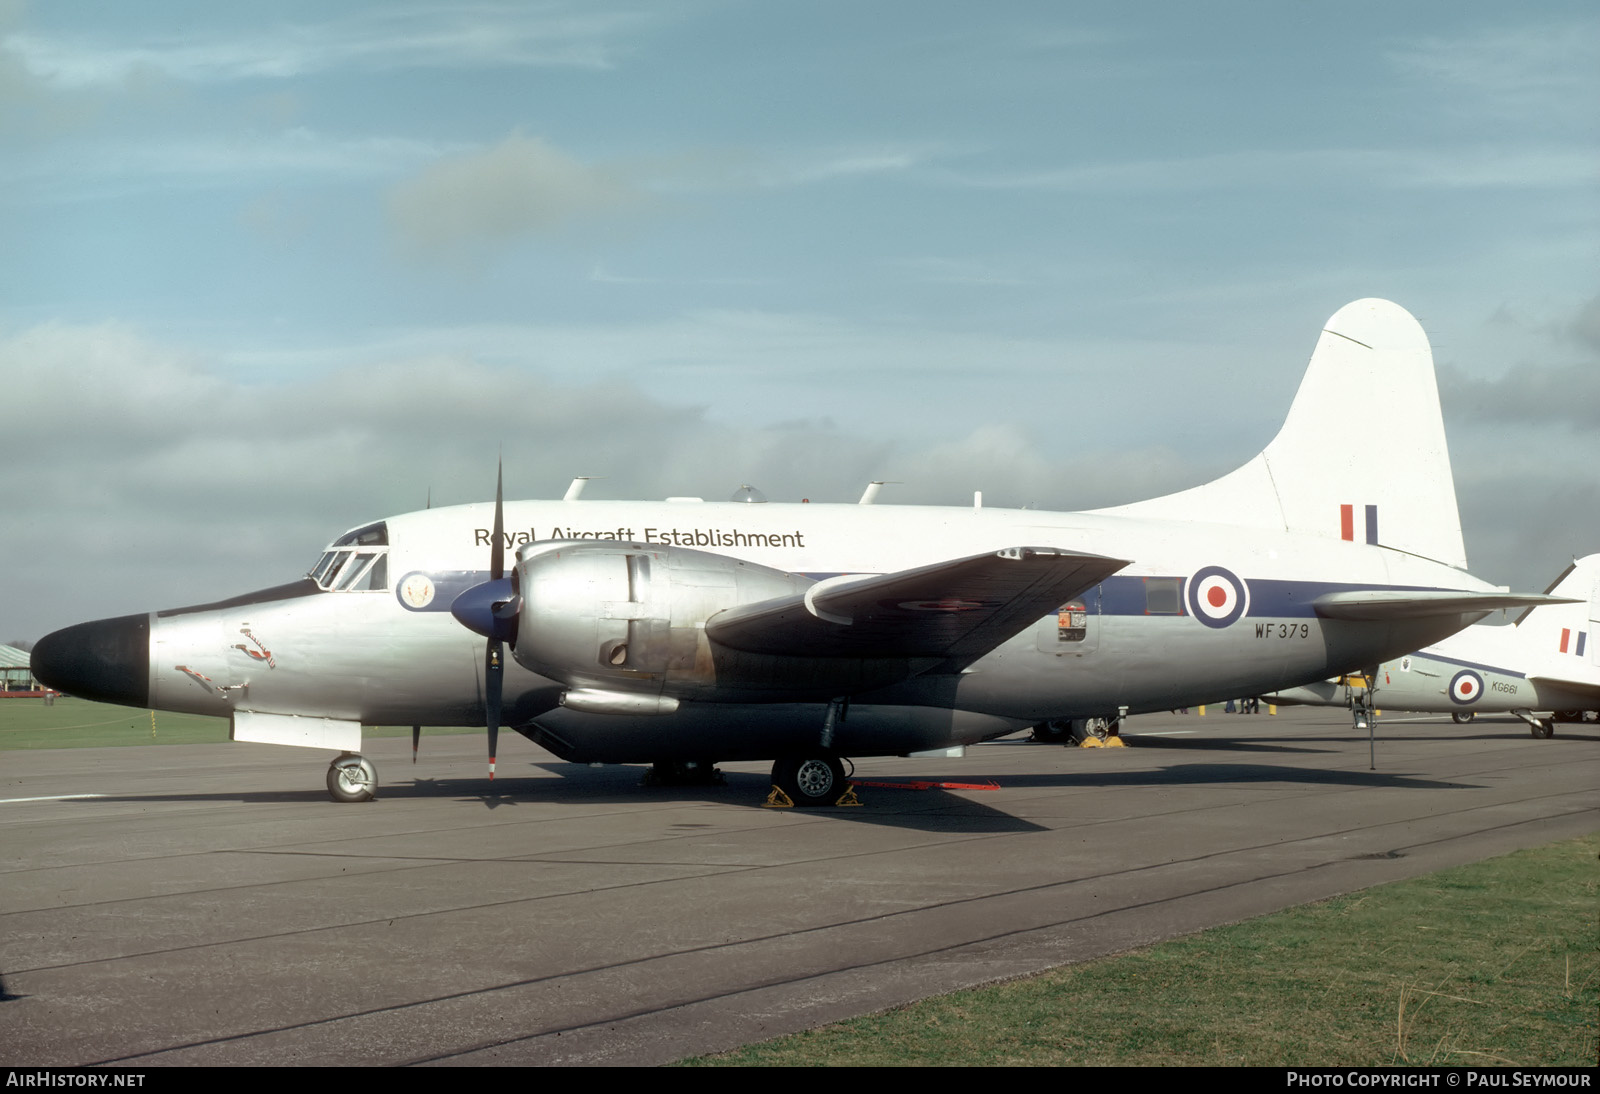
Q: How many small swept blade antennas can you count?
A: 2